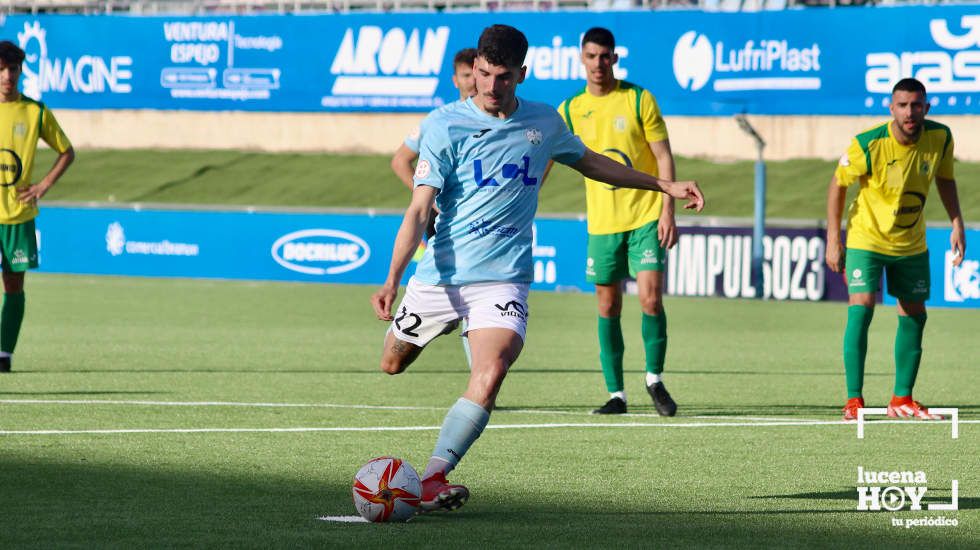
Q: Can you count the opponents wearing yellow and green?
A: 3